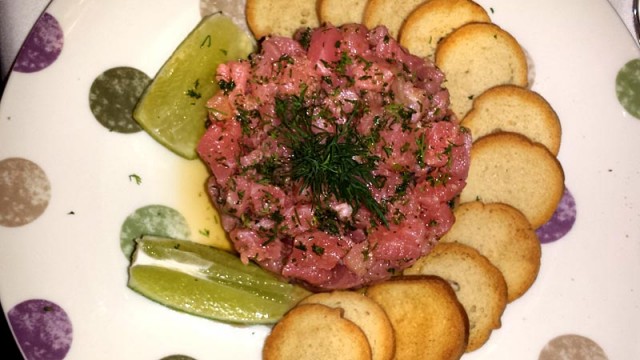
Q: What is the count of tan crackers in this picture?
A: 12